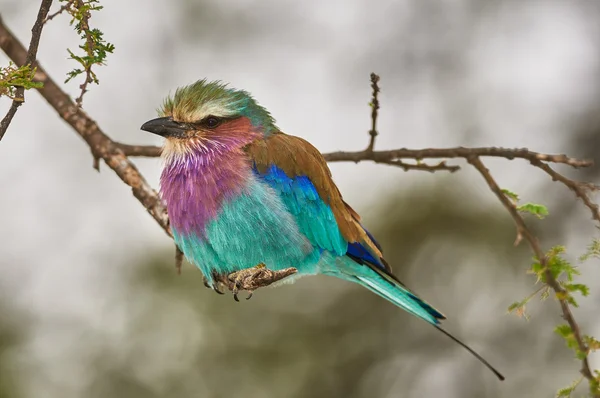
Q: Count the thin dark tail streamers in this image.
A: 1